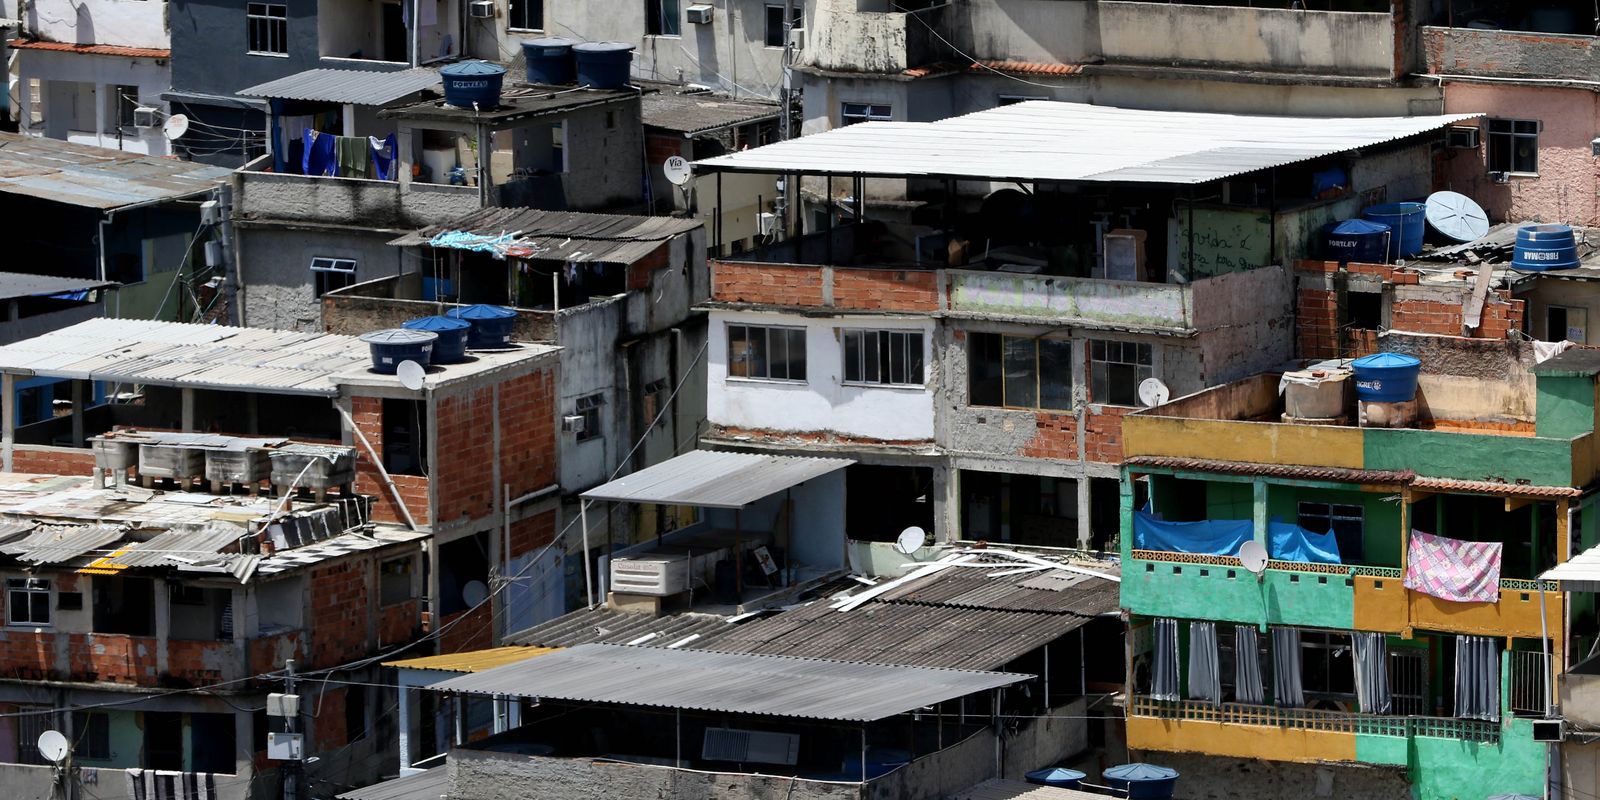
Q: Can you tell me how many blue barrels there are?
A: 12